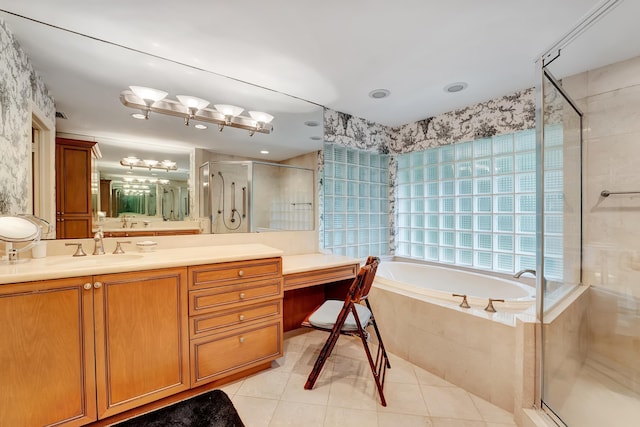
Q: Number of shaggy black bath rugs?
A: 1